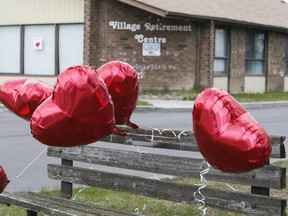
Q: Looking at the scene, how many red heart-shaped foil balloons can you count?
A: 5